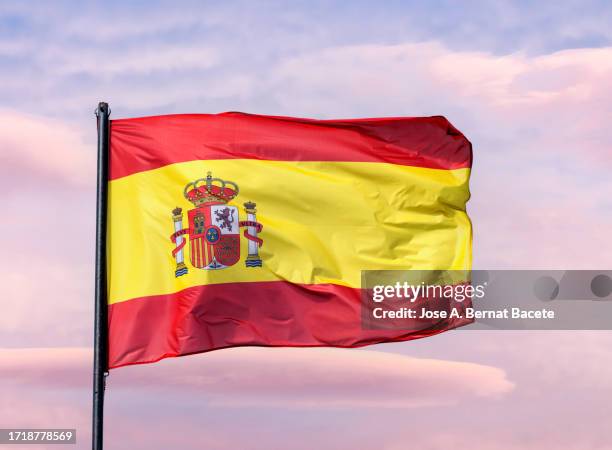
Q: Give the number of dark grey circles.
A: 2